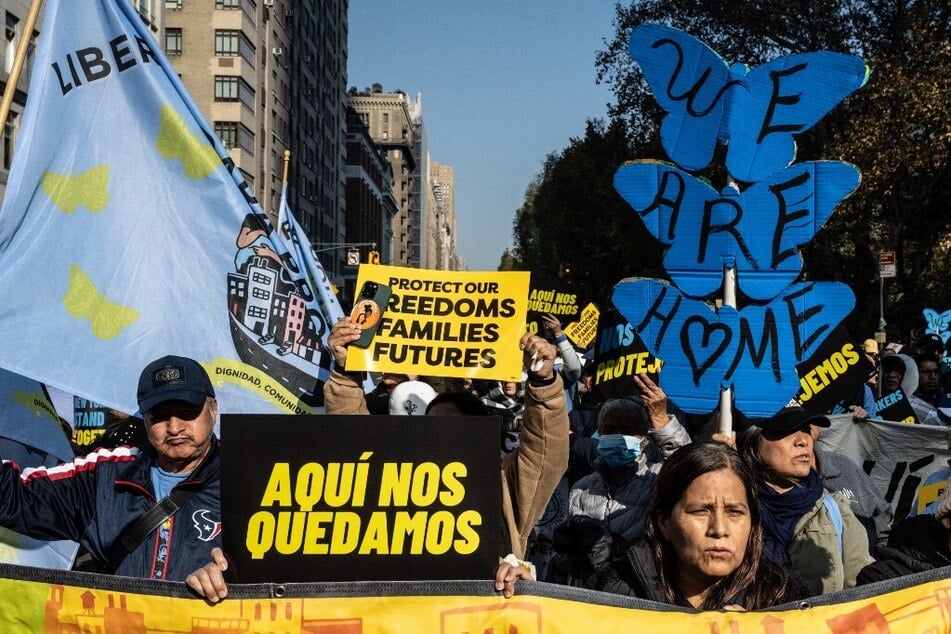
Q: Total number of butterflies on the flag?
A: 3